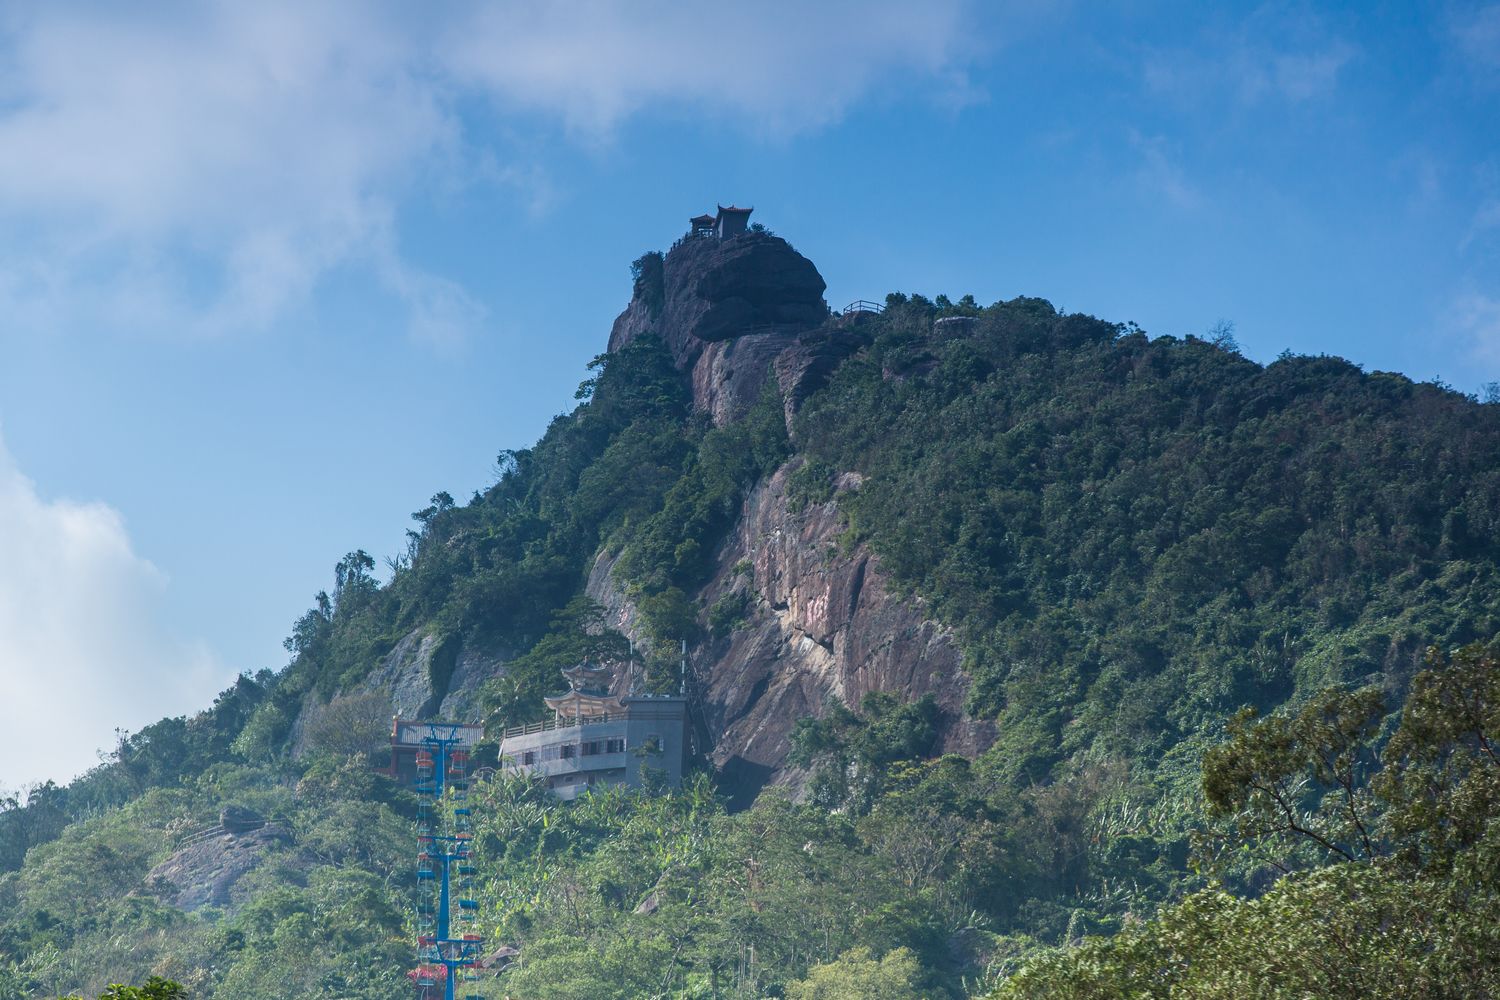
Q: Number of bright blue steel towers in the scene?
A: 3